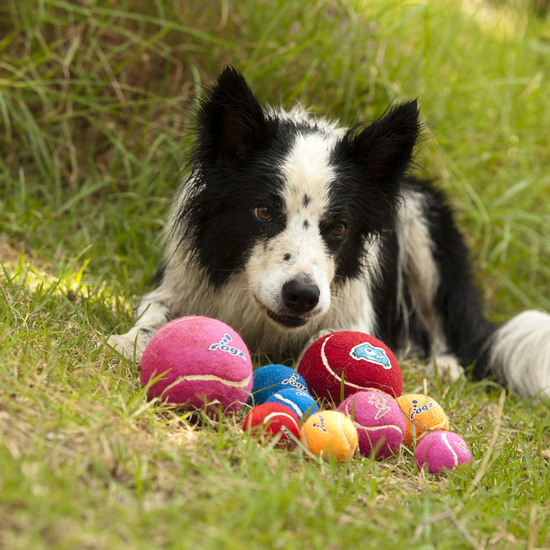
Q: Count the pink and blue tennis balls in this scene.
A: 5